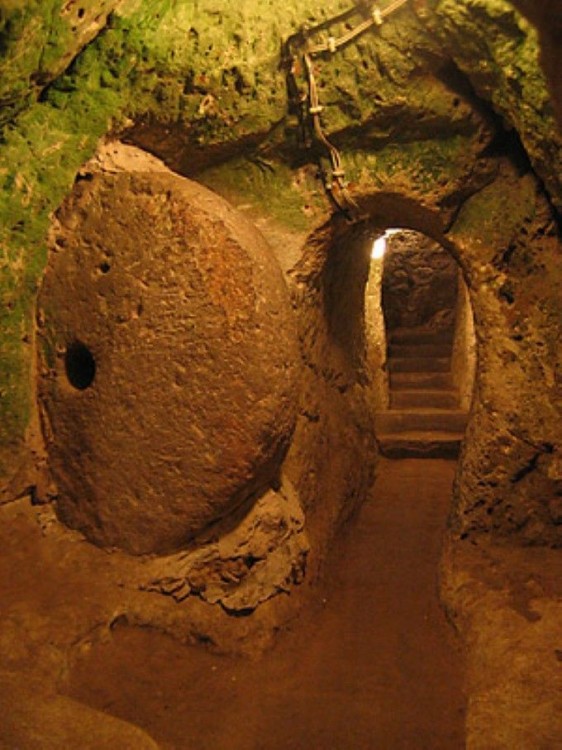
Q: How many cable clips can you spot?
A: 4